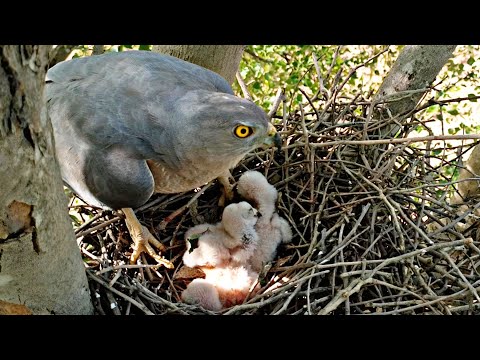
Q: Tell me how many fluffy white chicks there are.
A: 3